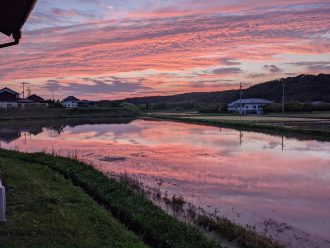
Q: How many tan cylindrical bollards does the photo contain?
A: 0